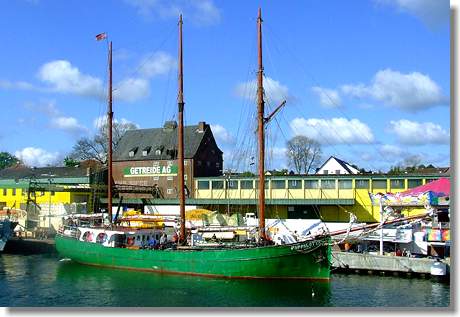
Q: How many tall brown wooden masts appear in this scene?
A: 3